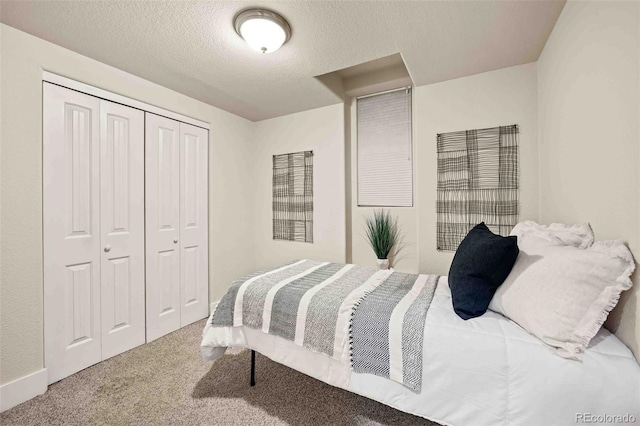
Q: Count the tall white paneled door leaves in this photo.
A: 4